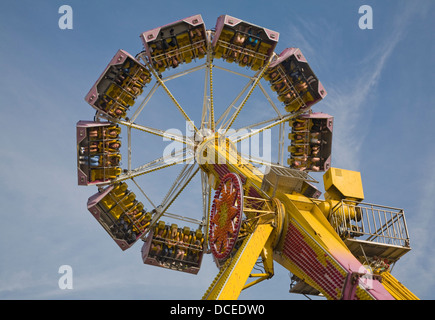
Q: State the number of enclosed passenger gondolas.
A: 8